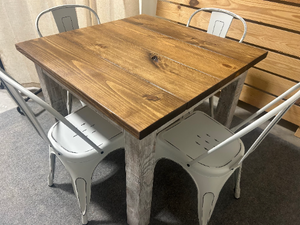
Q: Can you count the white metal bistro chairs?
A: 4